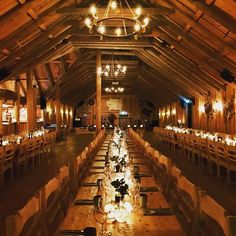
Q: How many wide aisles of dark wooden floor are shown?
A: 2